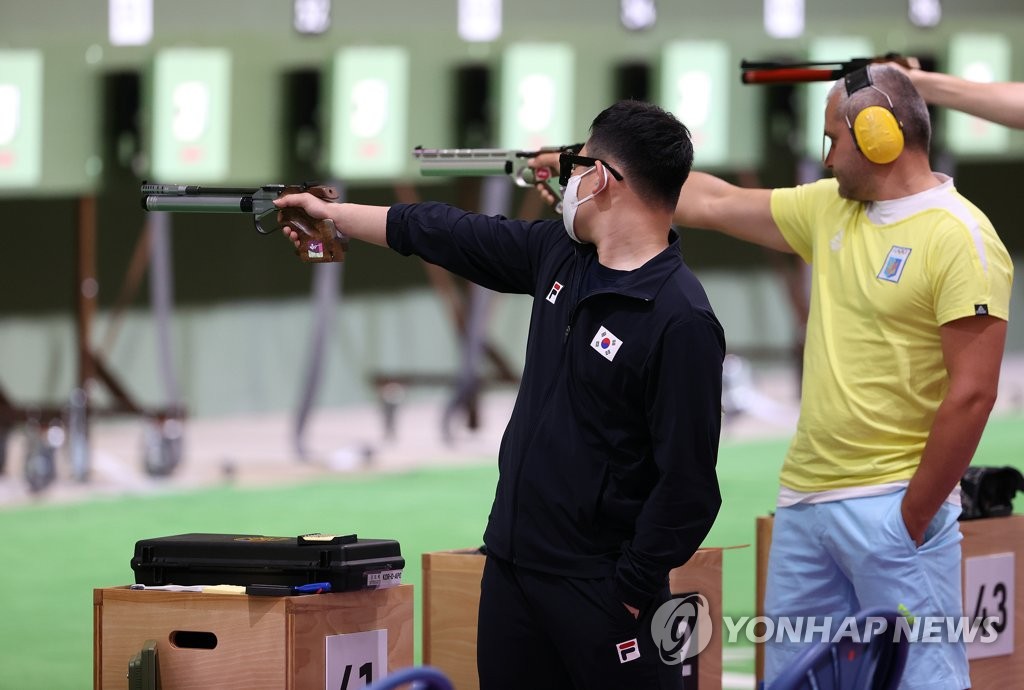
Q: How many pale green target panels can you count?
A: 7